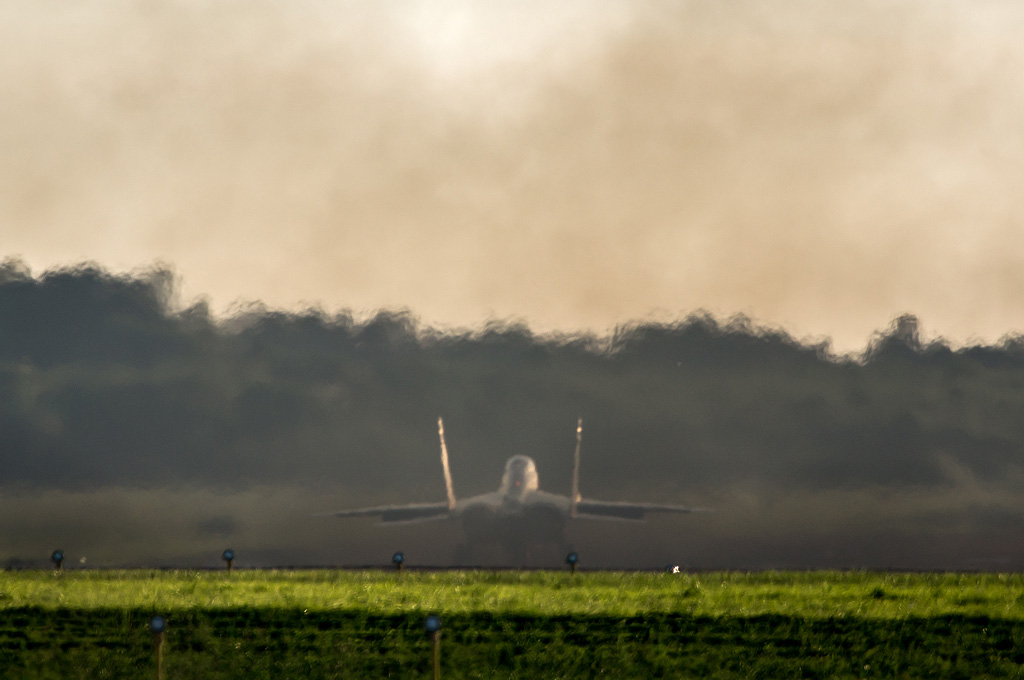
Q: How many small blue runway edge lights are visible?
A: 6